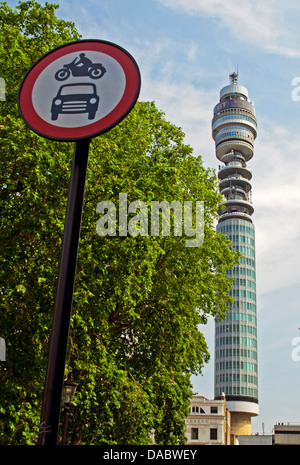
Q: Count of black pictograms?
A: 2